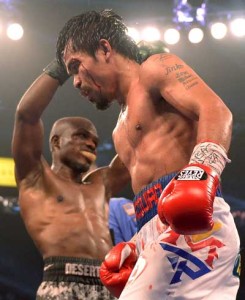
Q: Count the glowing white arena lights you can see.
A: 7